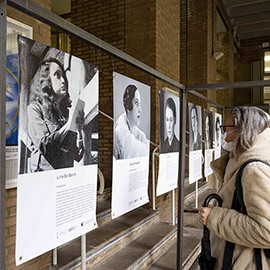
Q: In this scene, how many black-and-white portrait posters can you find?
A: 6